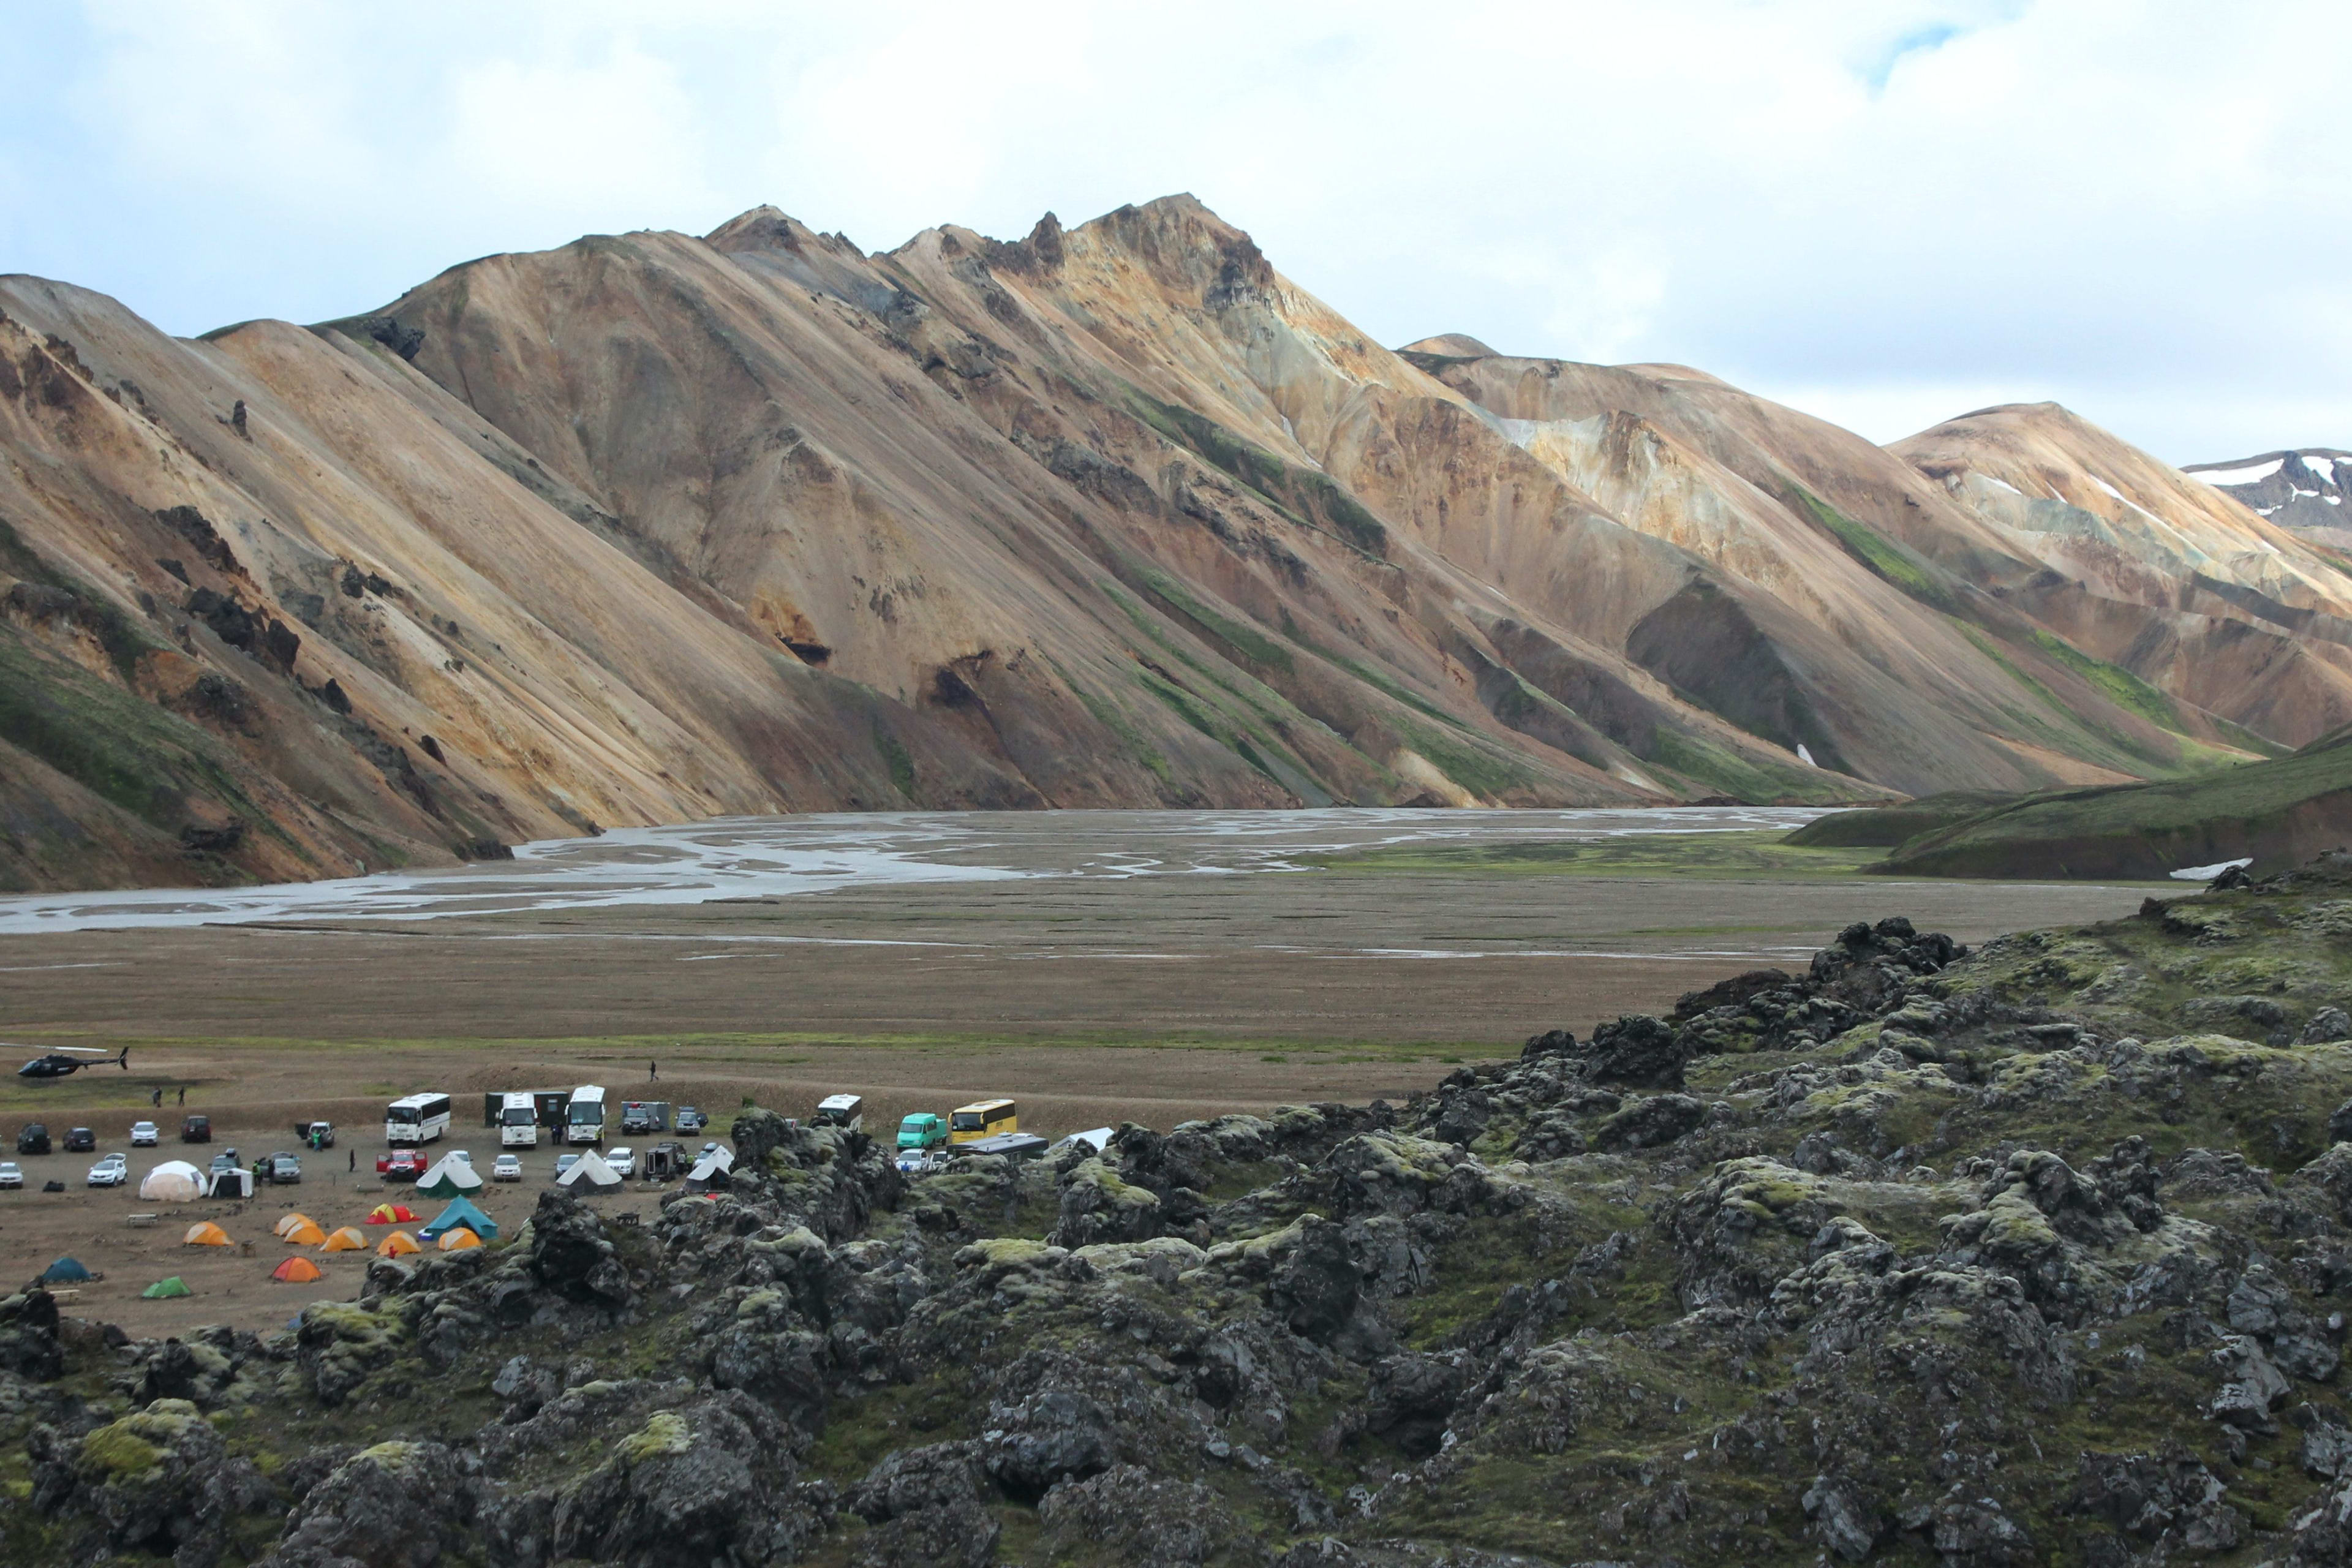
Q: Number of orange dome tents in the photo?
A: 7